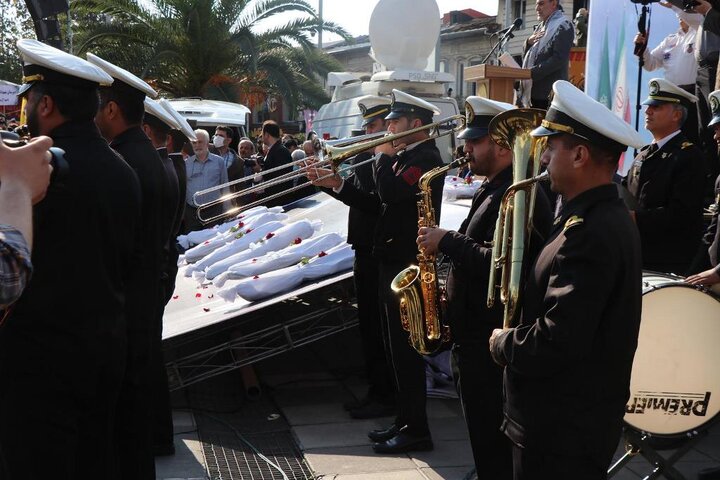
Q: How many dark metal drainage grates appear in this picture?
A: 1